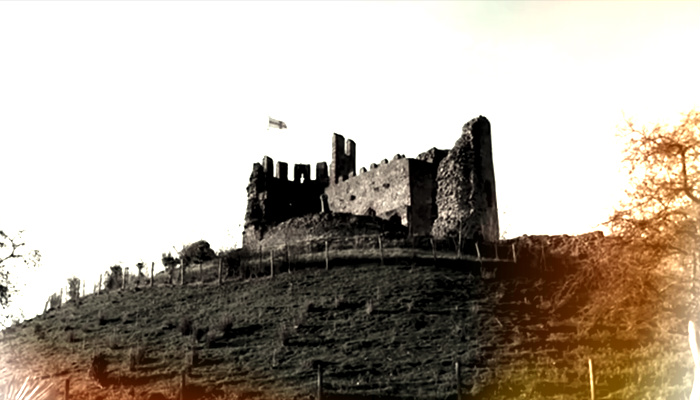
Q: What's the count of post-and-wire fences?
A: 2